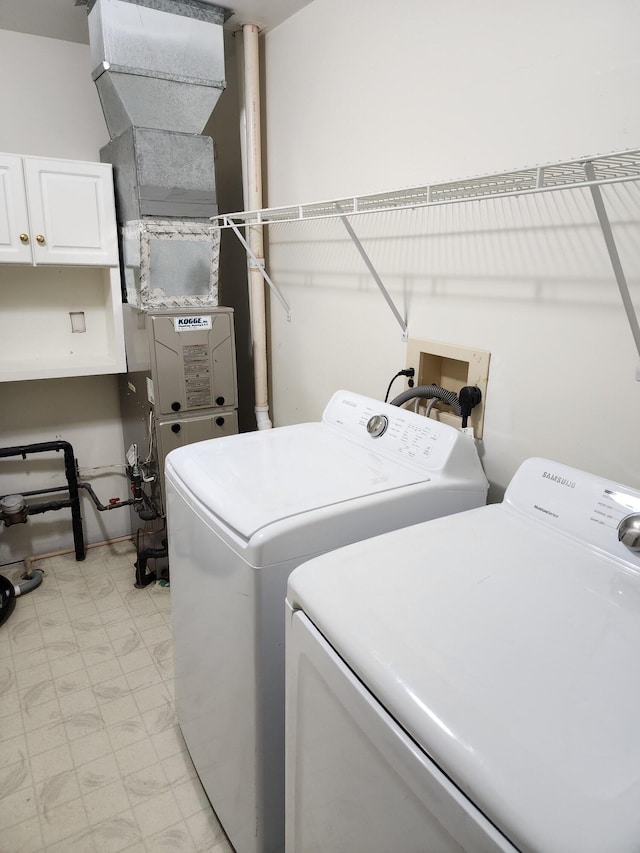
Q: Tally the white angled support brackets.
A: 3